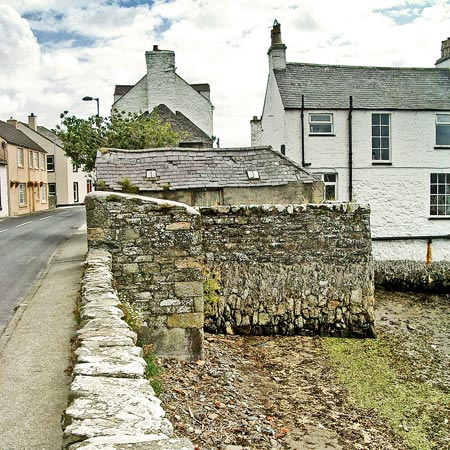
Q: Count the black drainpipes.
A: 2